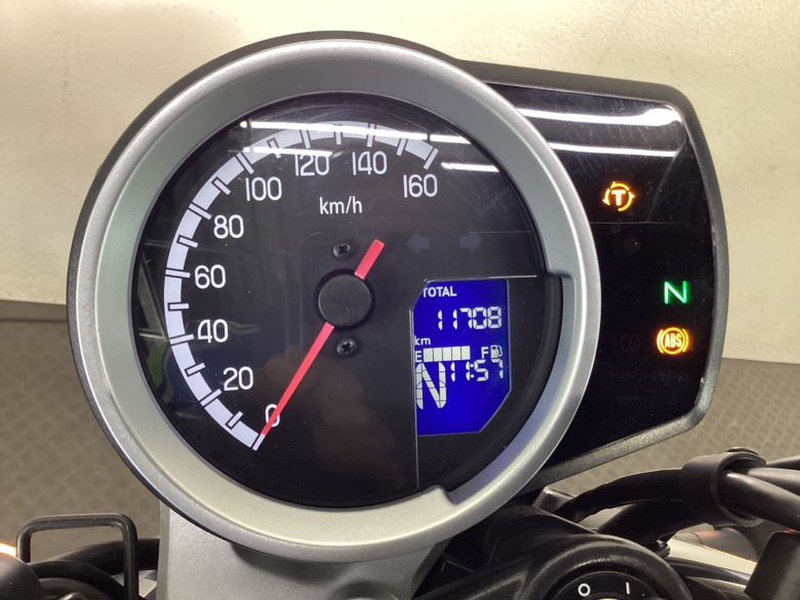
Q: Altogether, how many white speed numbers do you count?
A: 9